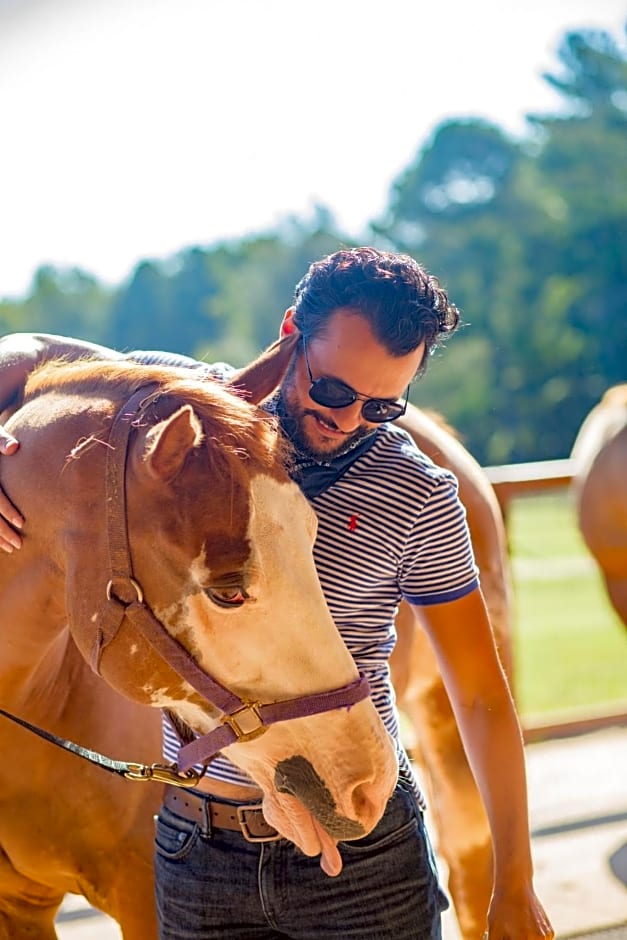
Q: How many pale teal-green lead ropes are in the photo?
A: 1